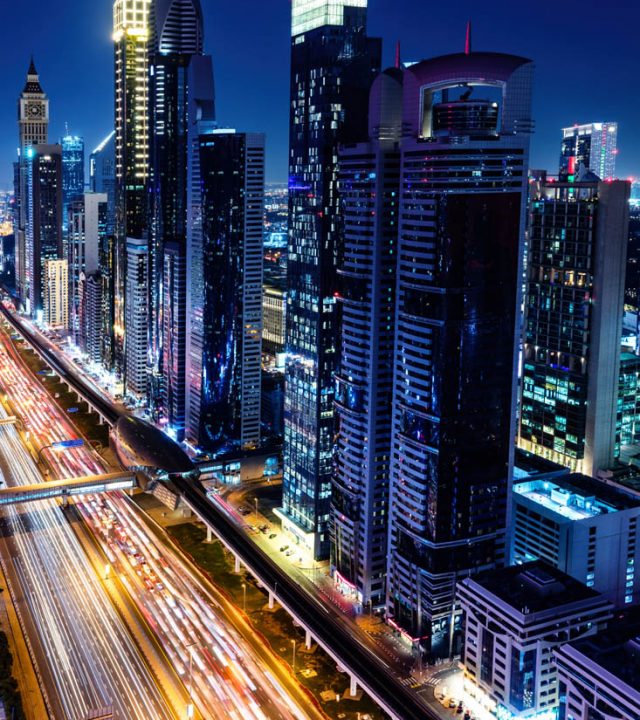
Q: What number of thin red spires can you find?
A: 2